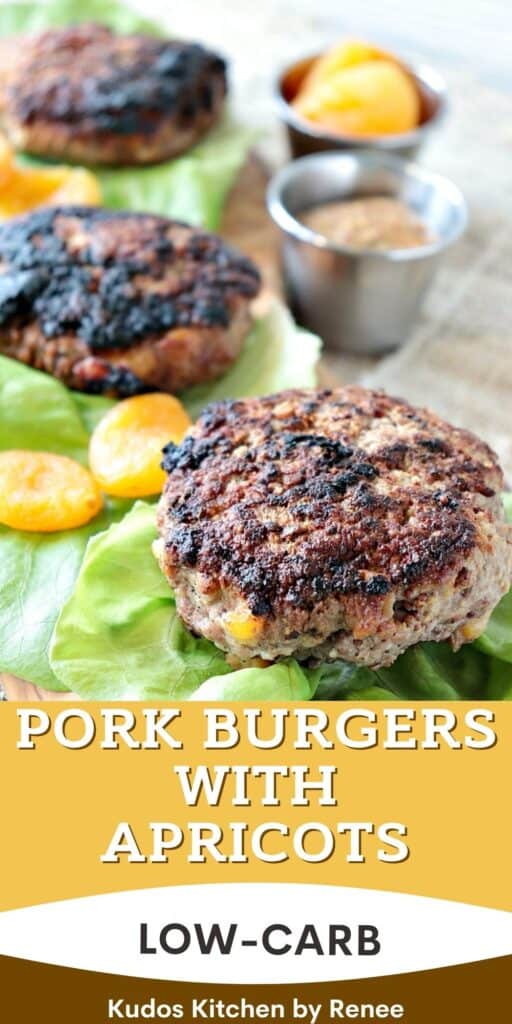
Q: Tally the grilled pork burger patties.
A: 3